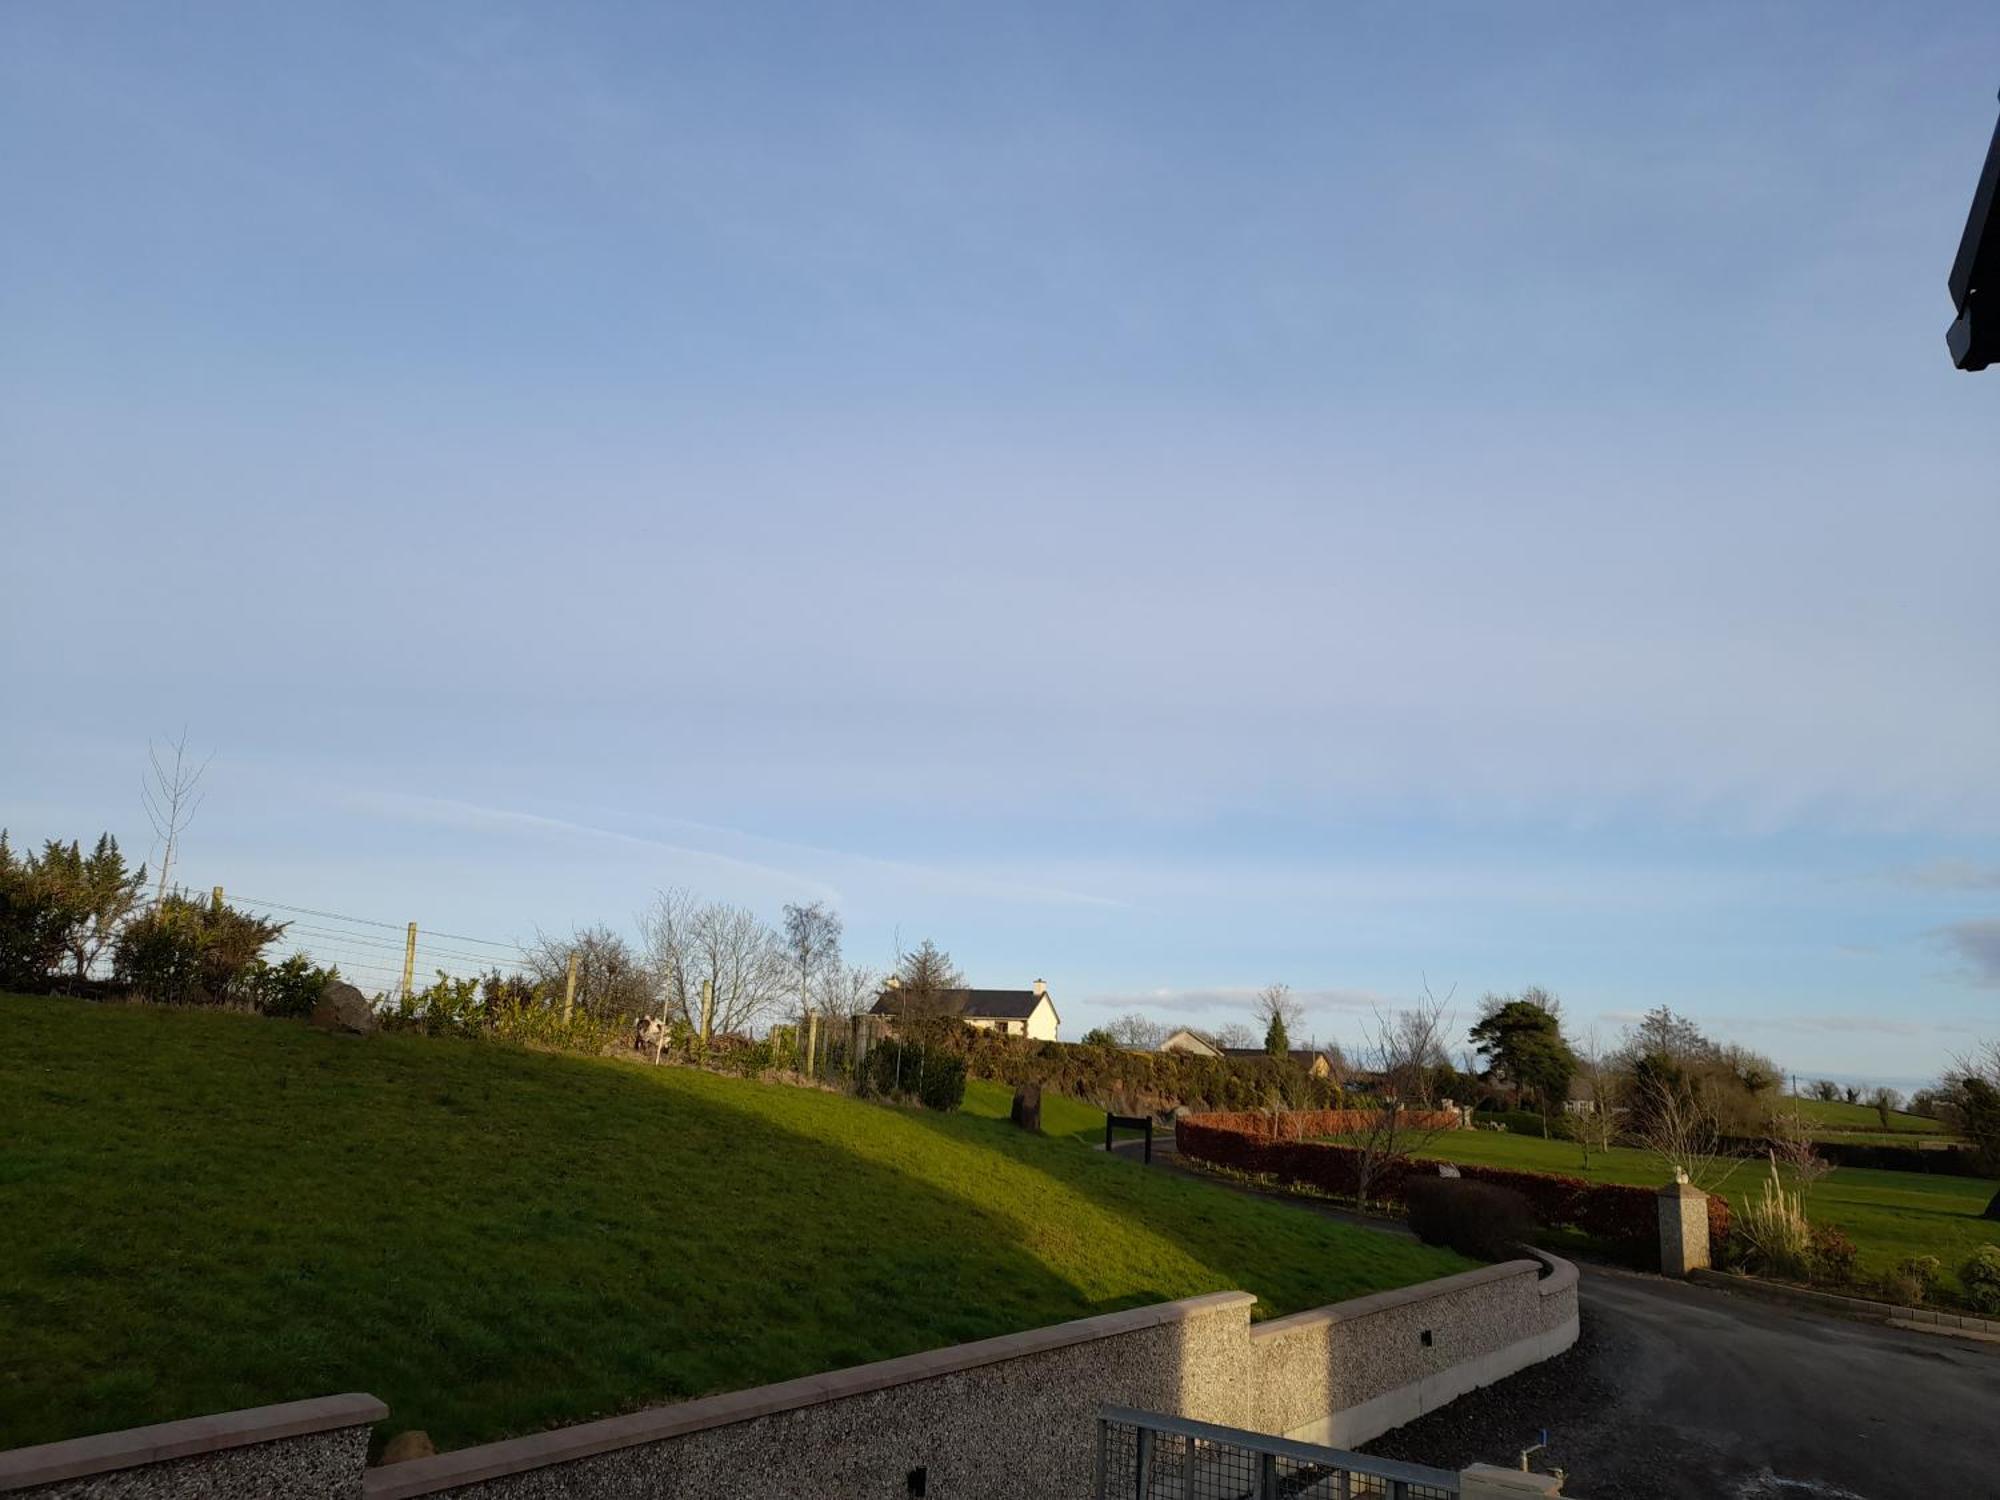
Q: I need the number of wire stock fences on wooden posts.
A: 1